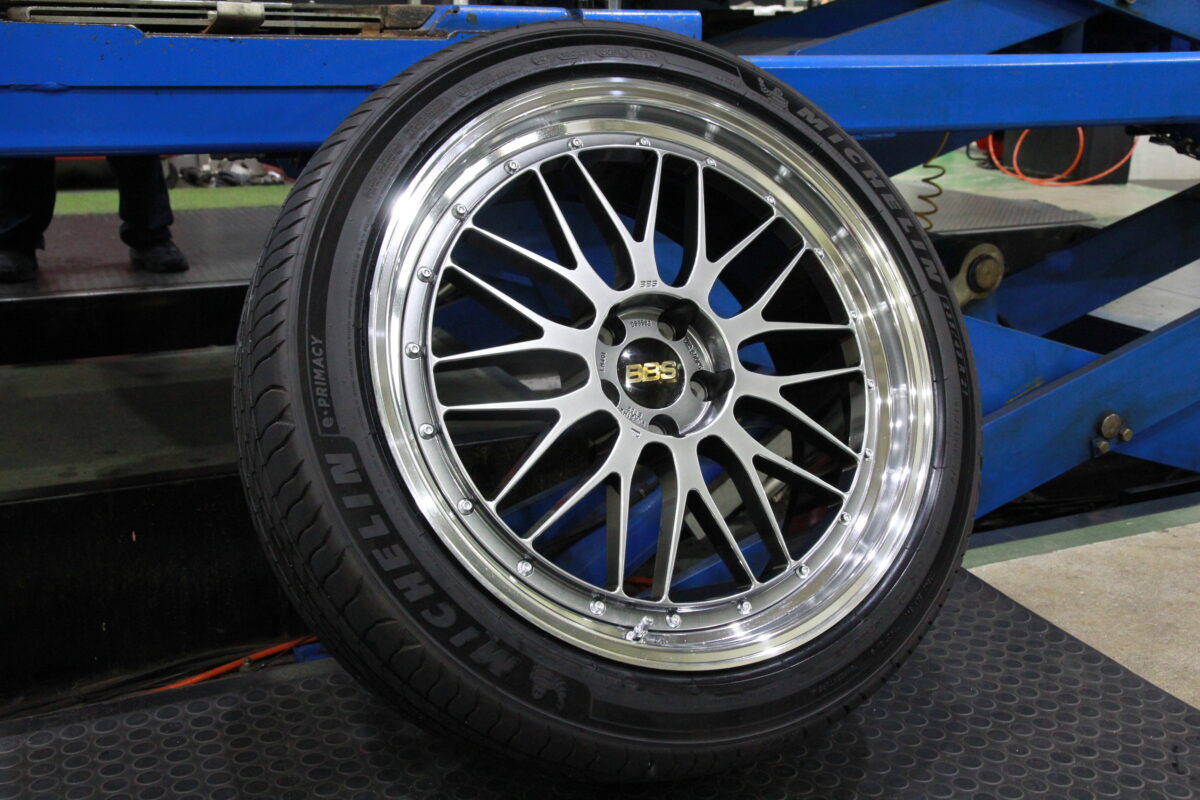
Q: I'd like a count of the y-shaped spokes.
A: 10